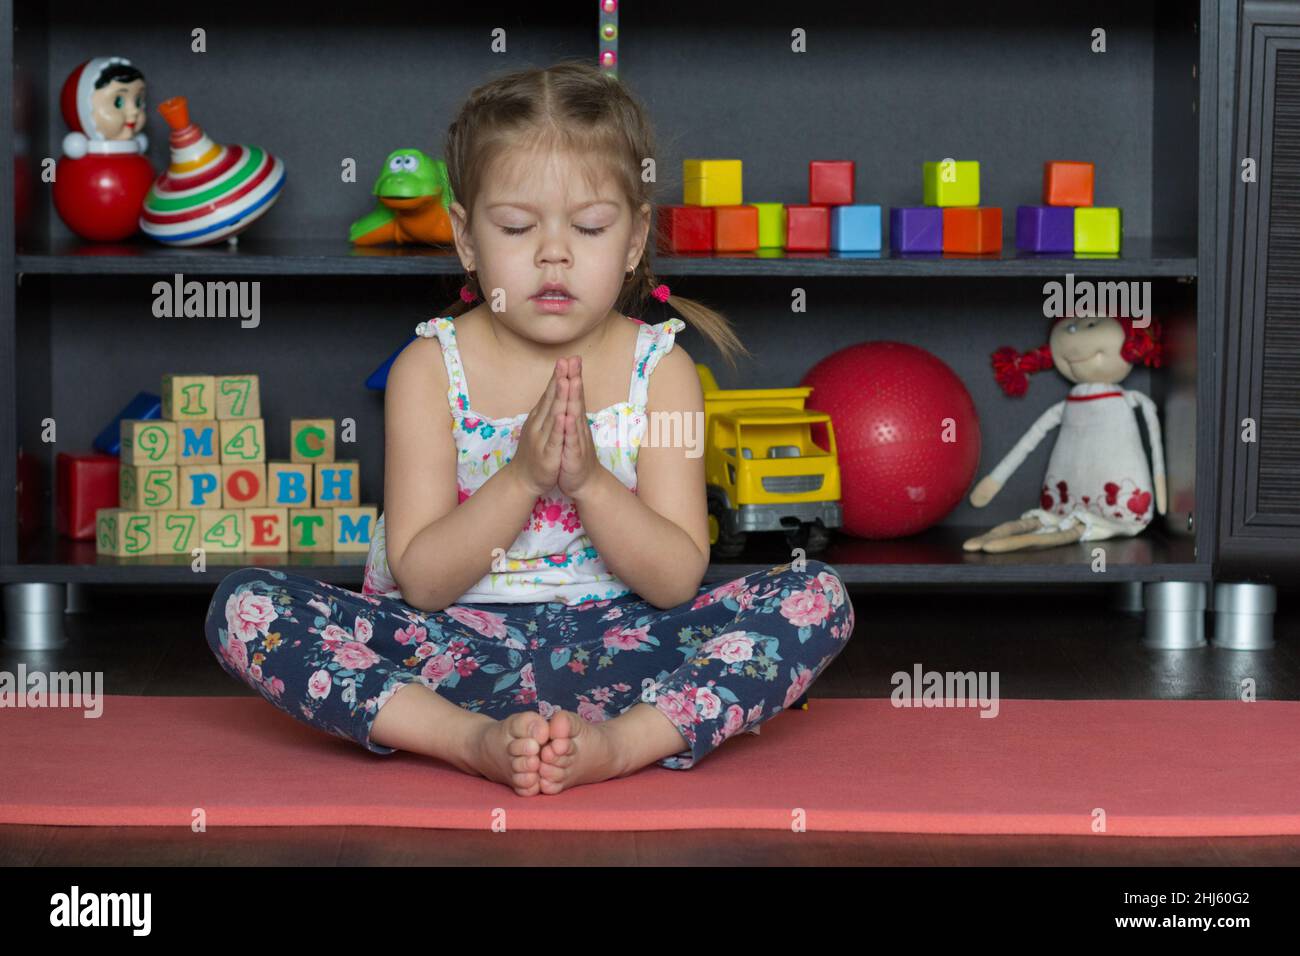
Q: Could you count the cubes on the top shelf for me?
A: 13